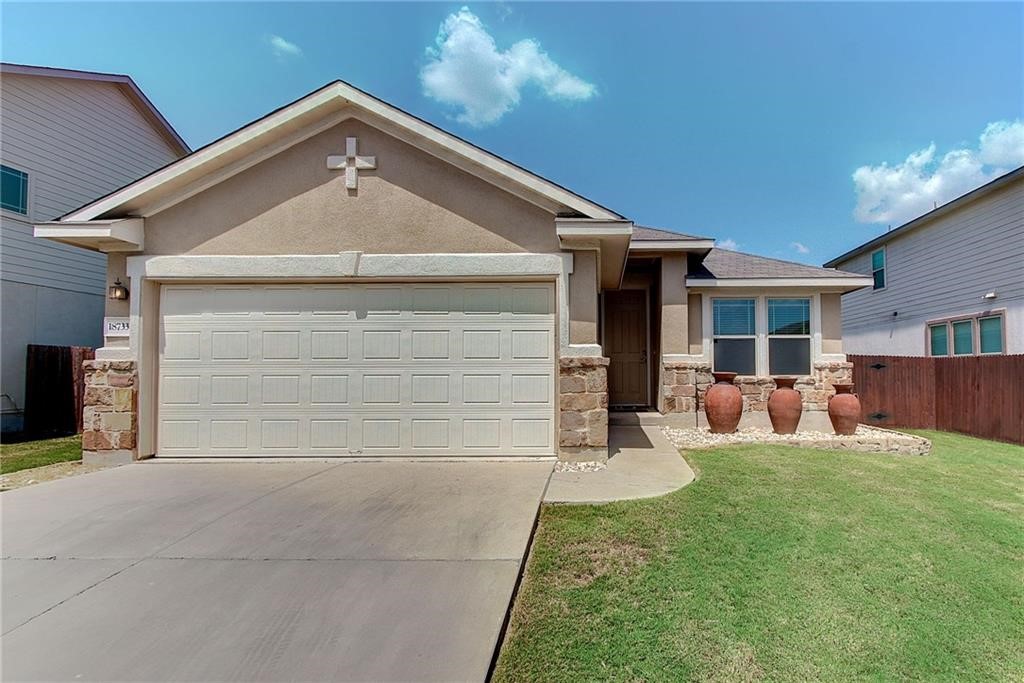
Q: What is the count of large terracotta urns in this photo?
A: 3